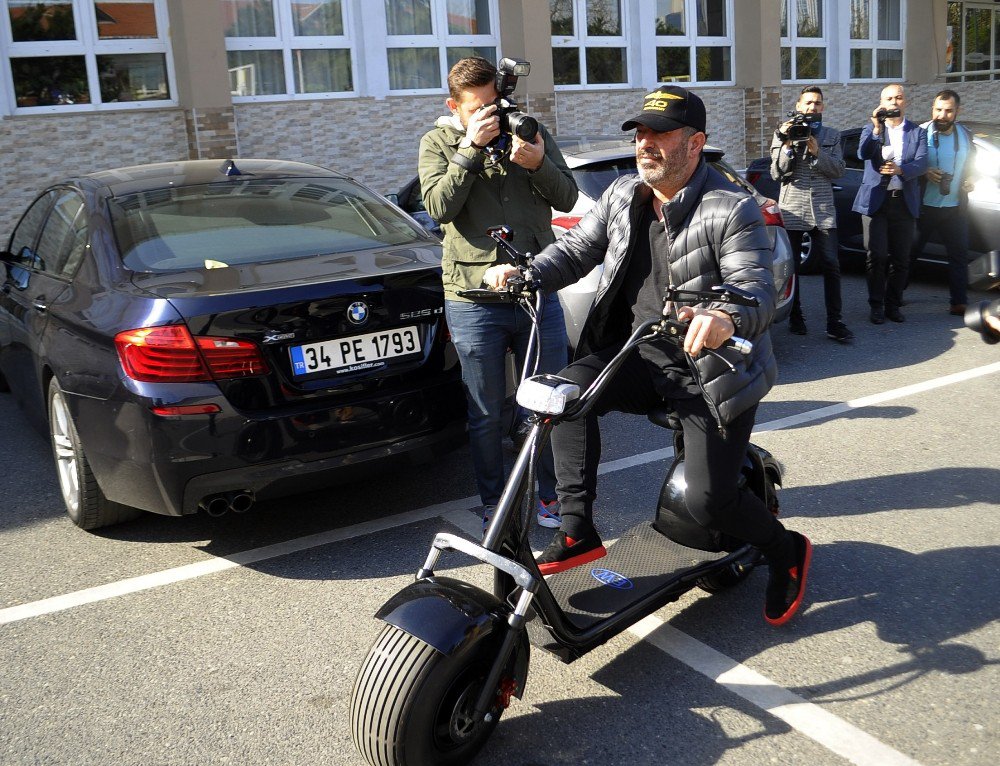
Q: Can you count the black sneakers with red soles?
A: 2